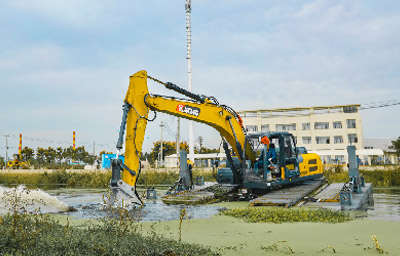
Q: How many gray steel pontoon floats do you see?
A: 2